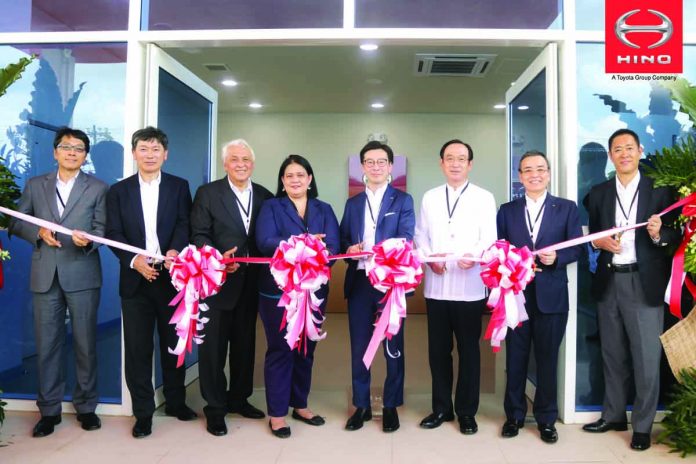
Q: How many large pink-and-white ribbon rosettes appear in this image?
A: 4